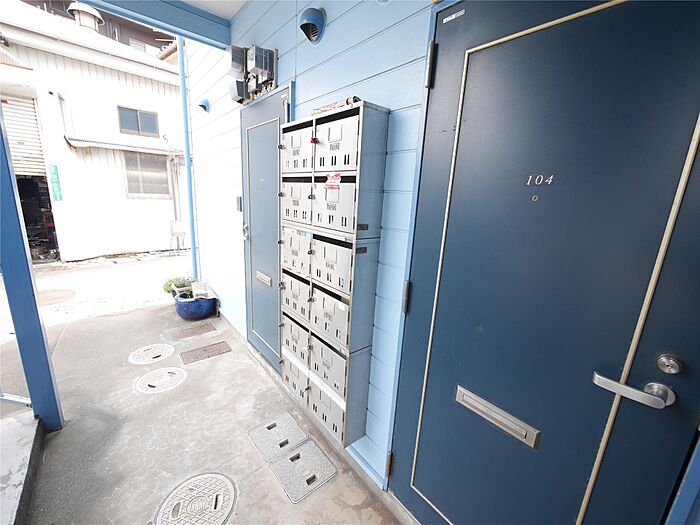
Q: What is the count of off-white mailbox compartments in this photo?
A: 12